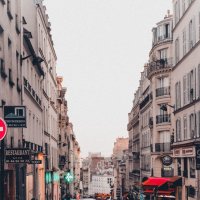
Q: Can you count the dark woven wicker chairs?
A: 0